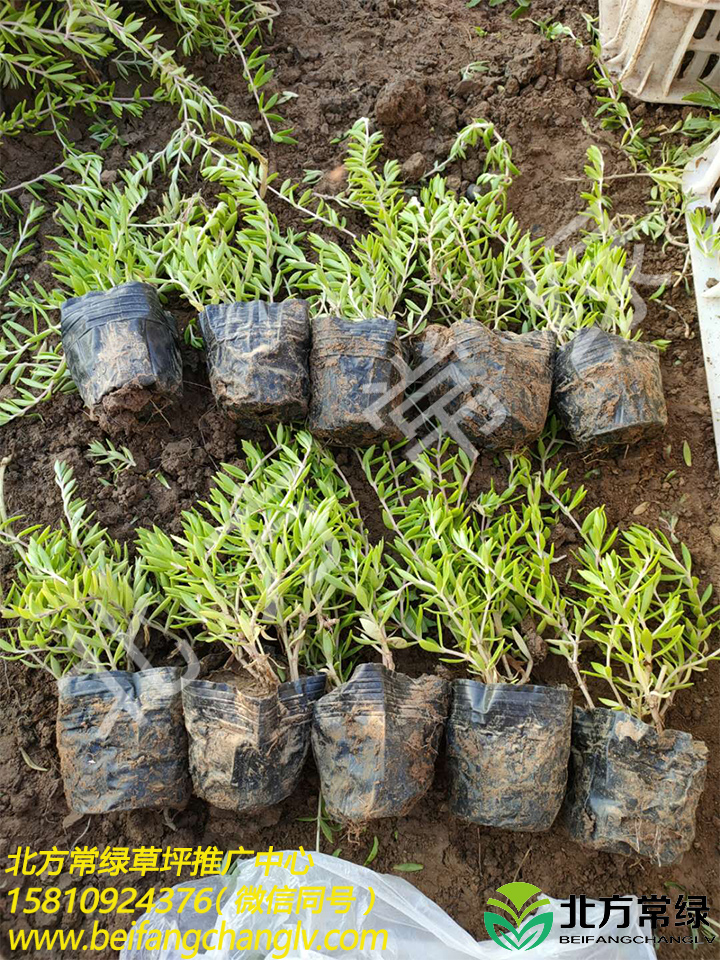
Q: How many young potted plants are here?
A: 10